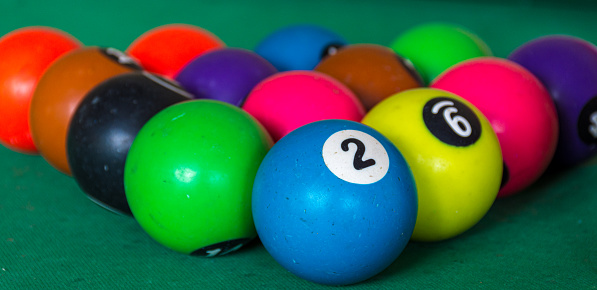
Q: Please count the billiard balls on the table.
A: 14